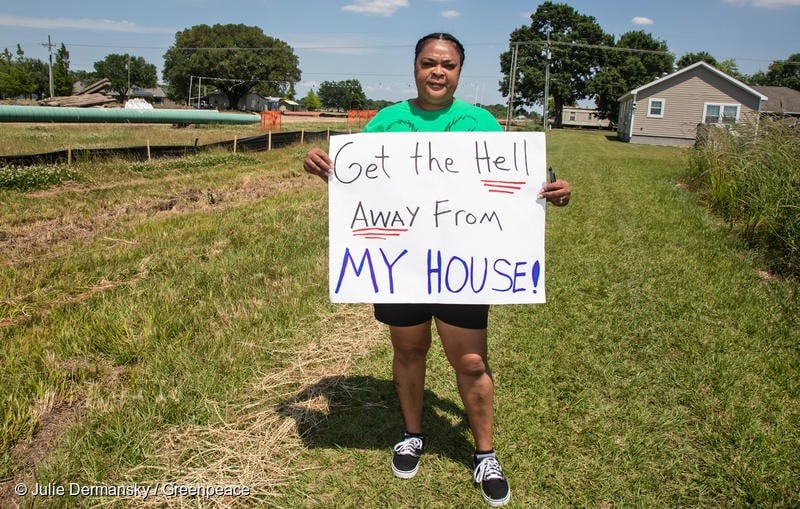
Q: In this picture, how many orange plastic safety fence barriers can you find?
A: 2